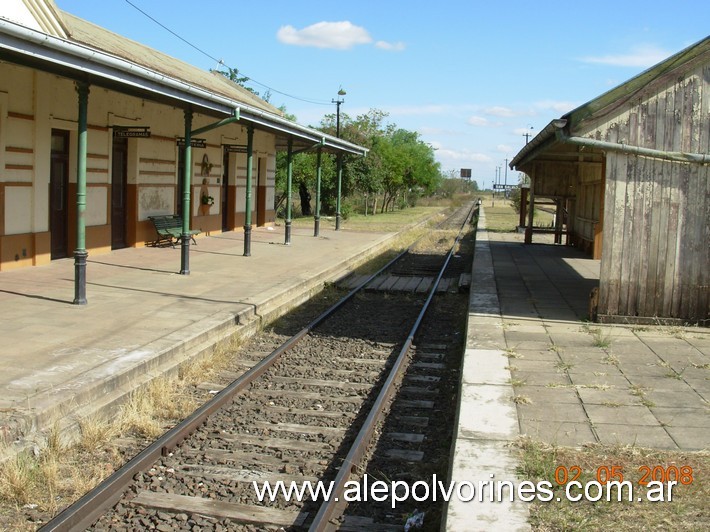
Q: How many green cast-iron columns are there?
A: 6